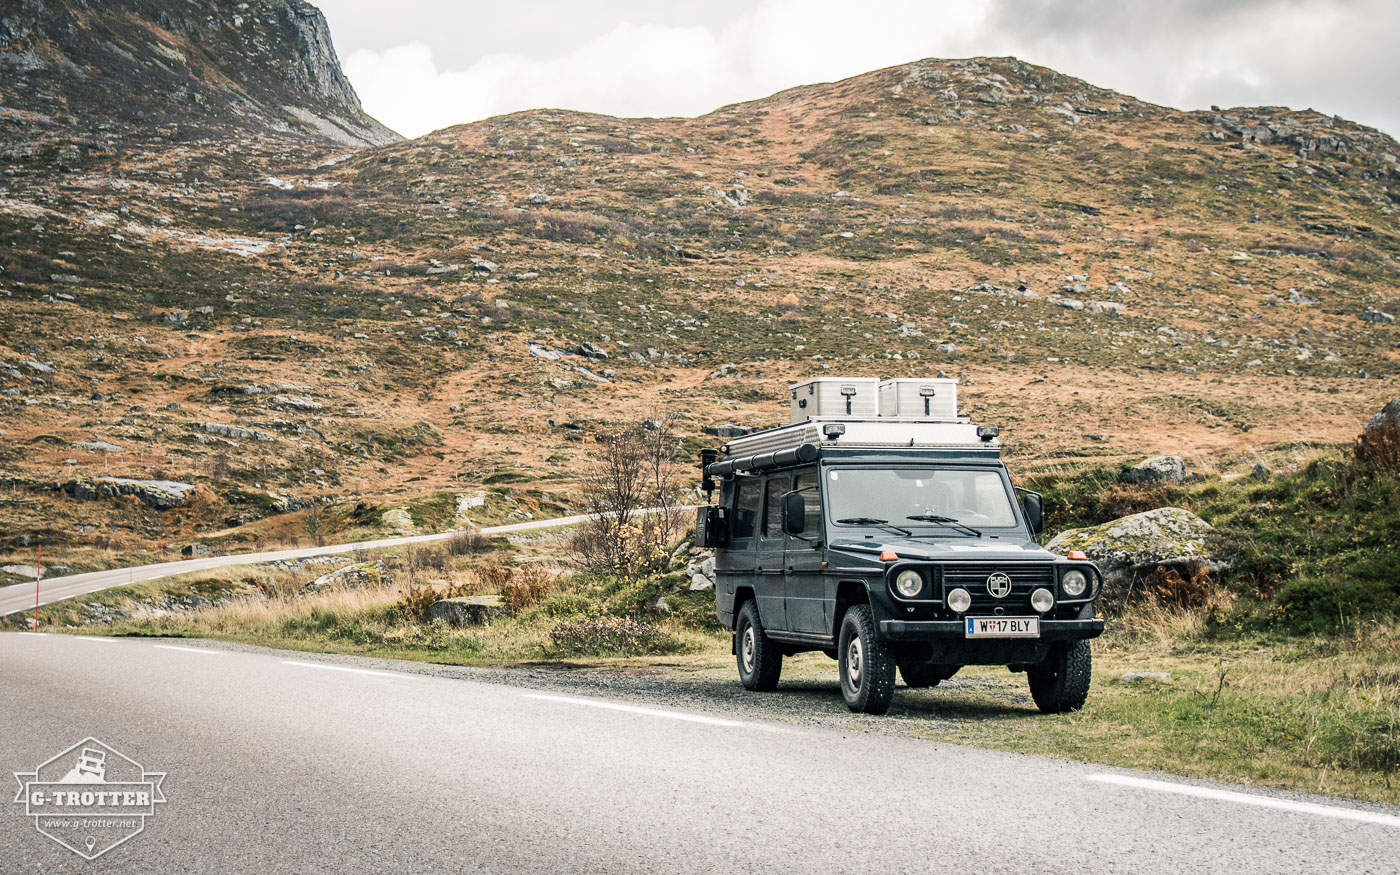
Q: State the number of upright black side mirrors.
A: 2